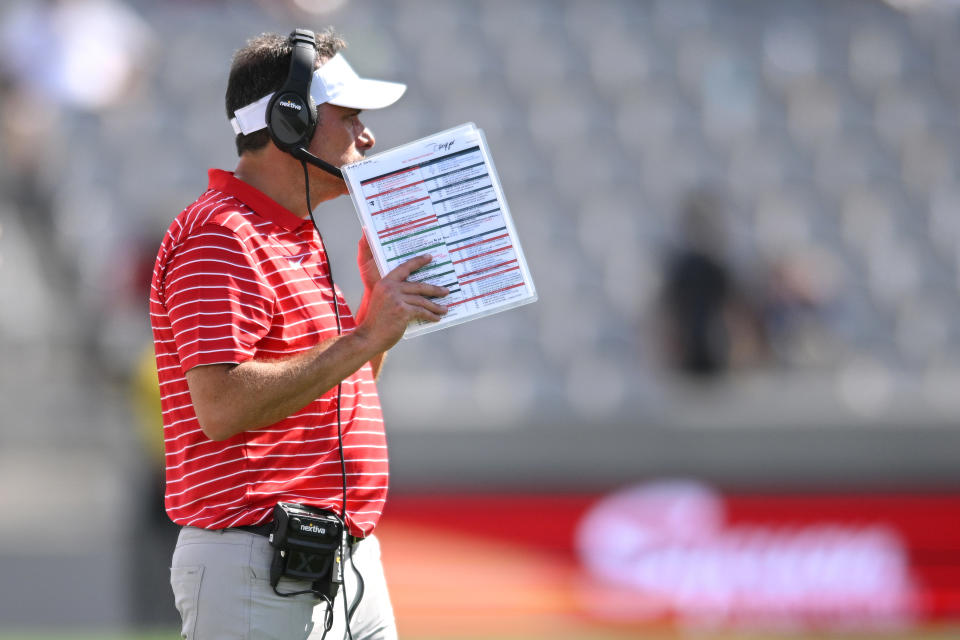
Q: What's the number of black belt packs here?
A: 1